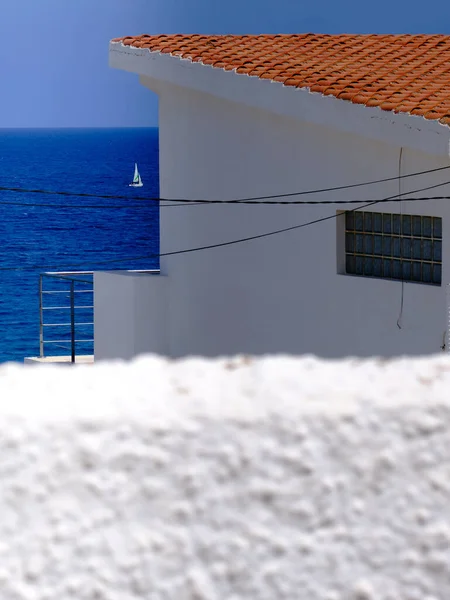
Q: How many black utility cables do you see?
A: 3